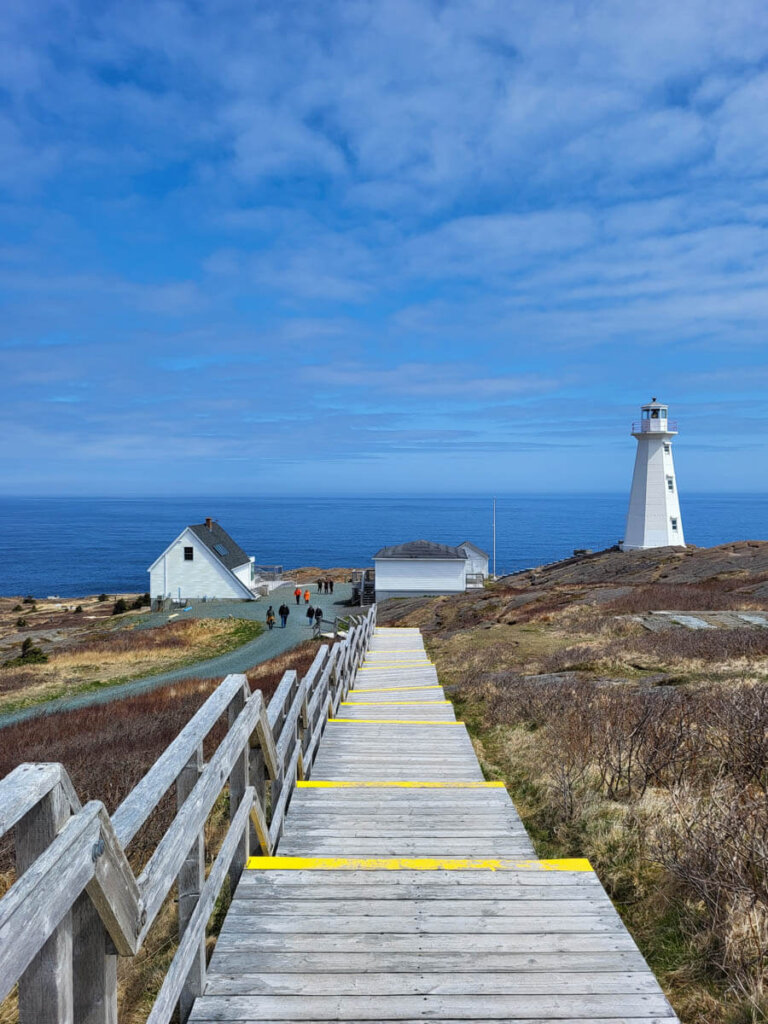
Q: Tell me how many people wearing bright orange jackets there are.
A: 2